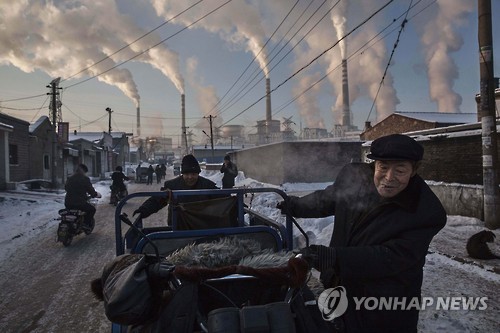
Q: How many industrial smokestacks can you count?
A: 4